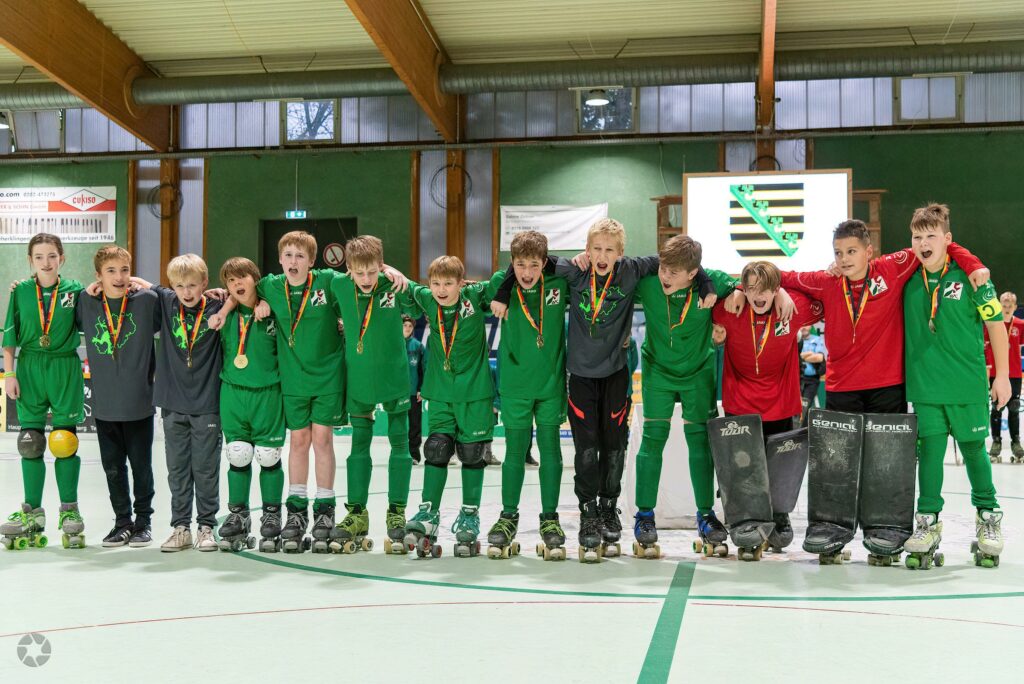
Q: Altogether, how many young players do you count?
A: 13